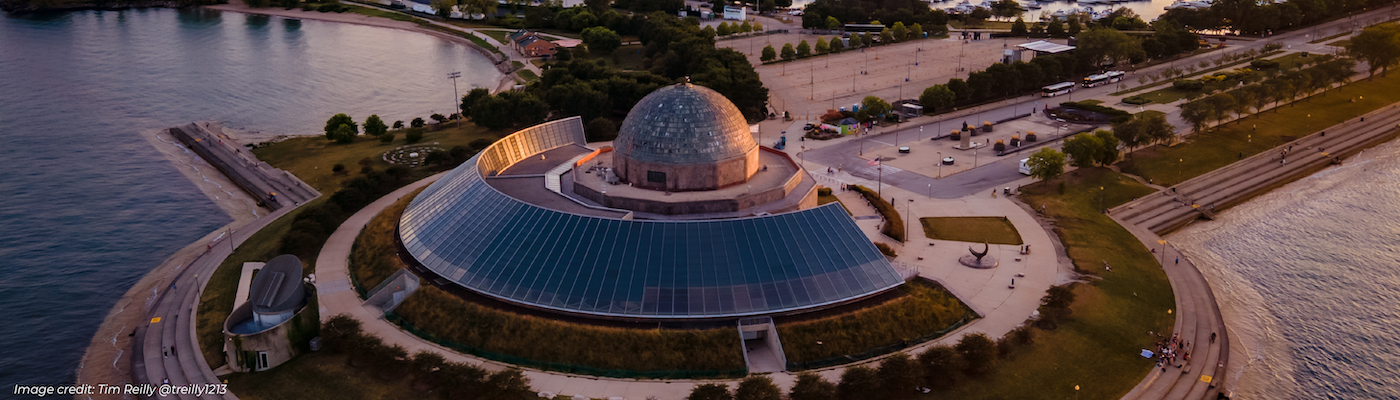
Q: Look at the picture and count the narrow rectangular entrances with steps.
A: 2